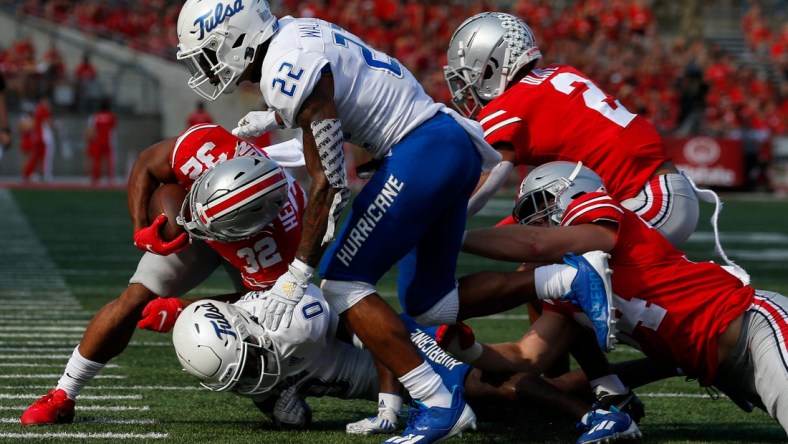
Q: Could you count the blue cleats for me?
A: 3